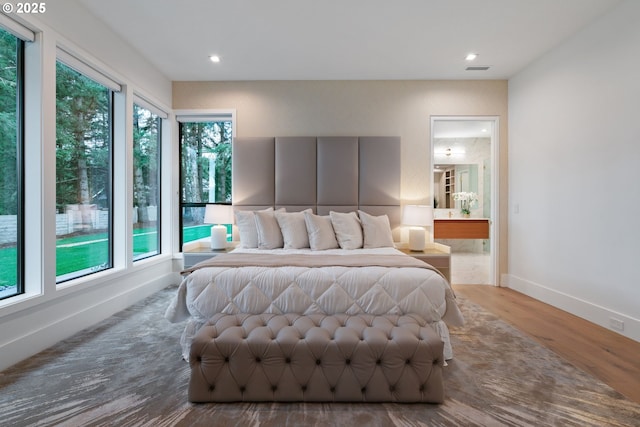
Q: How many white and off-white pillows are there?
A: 6